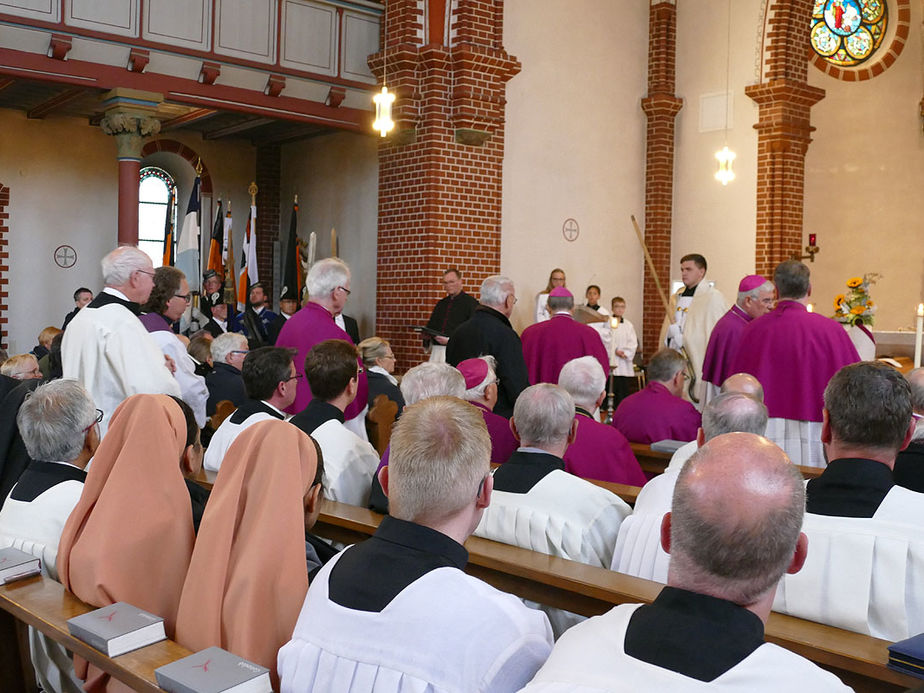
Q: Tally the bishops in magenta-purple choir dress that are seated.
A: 3